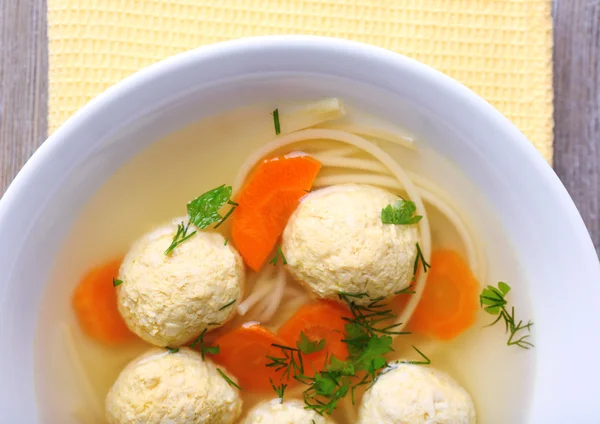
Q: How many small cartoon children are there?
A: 0